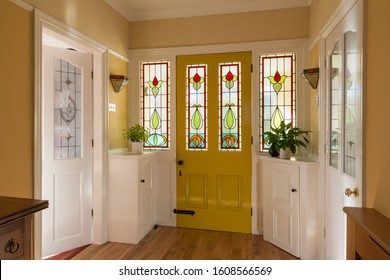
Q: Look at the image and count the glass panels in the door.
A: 2